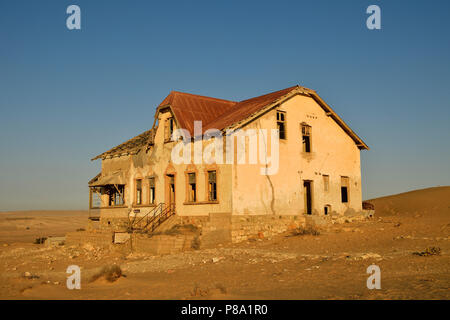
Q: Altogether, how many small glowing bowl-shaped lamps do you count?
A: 0